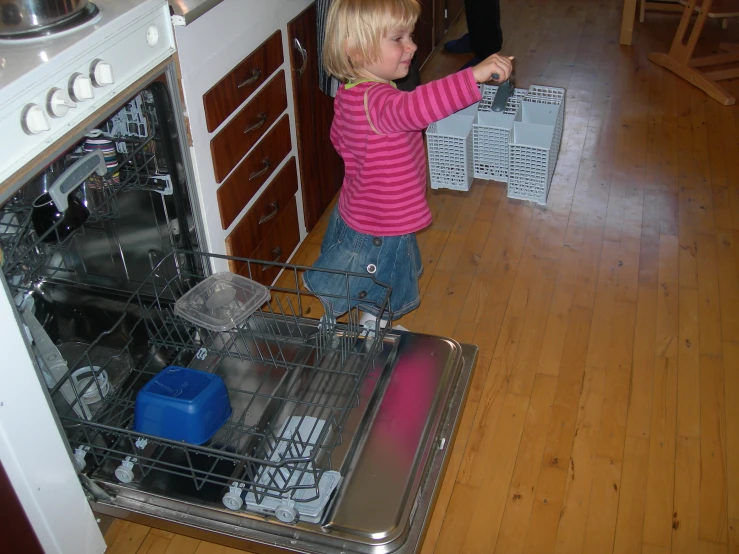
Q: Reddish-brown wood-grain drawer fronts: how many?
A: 5